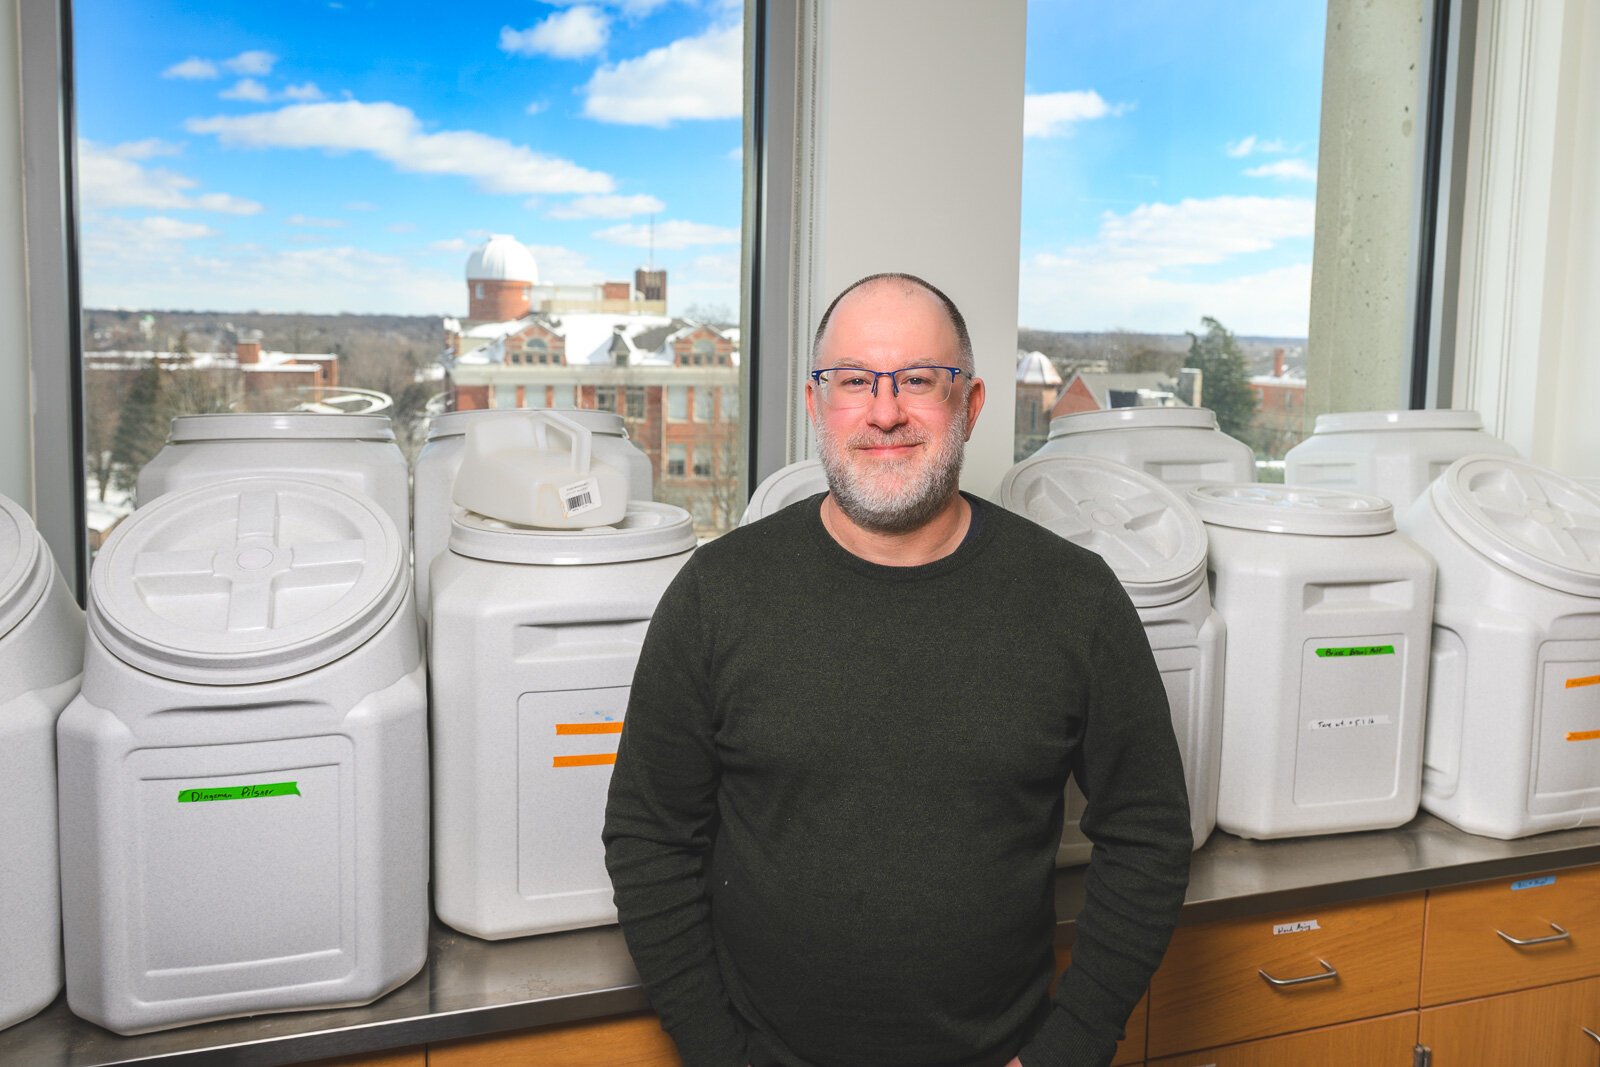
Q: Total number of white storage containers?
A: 11